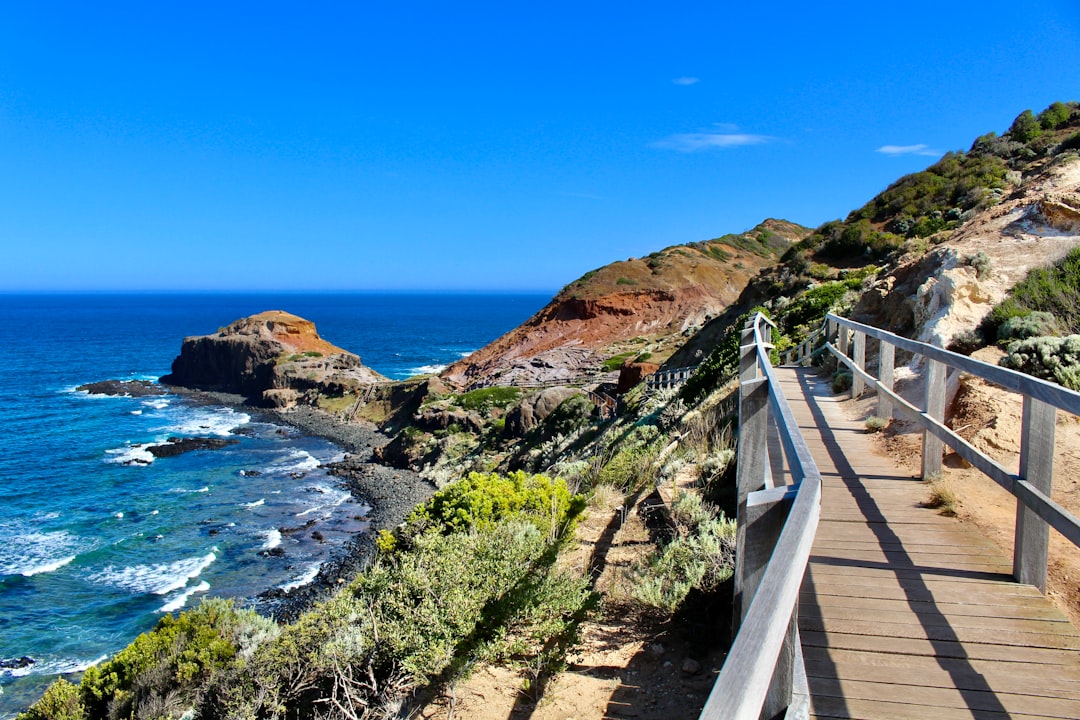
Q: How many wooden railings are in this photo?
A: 2